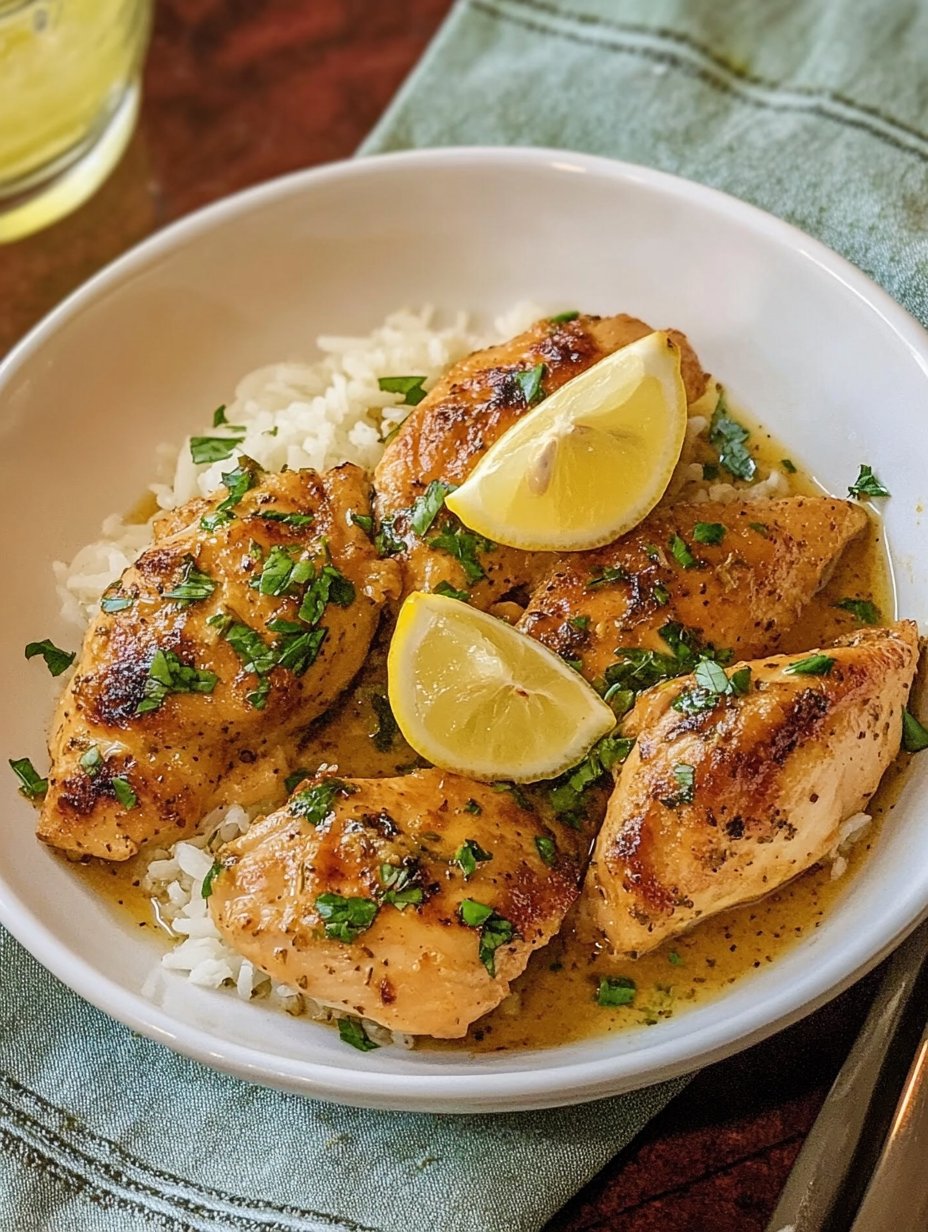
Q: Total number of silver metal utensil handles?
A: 2